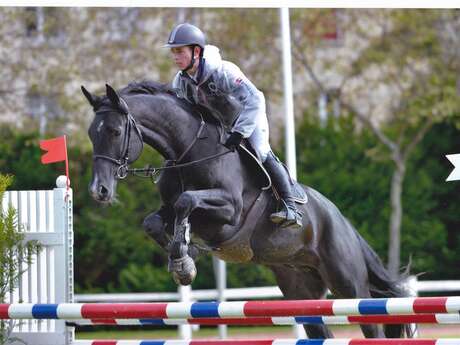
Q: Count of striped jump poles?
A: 3